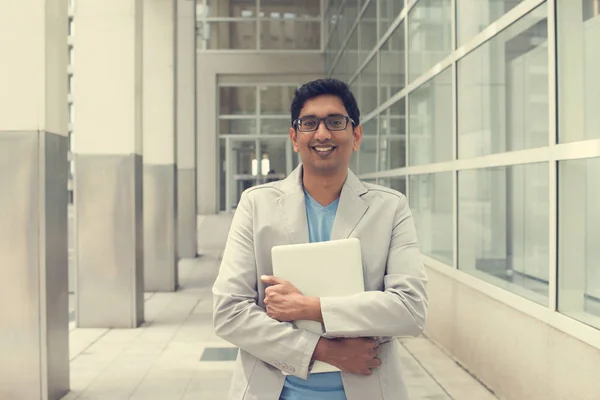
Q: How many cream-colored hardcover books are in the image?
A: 0